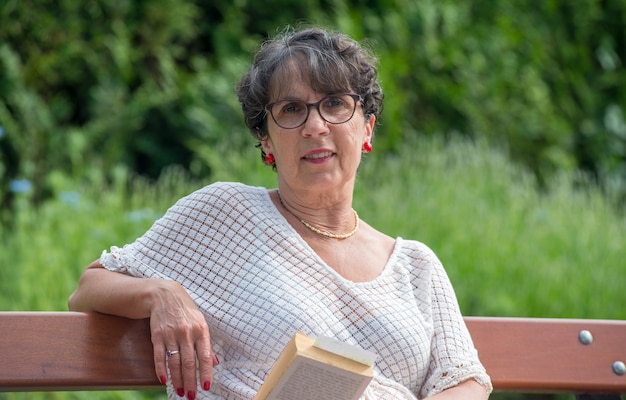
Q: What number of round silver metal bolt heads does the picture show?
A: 2